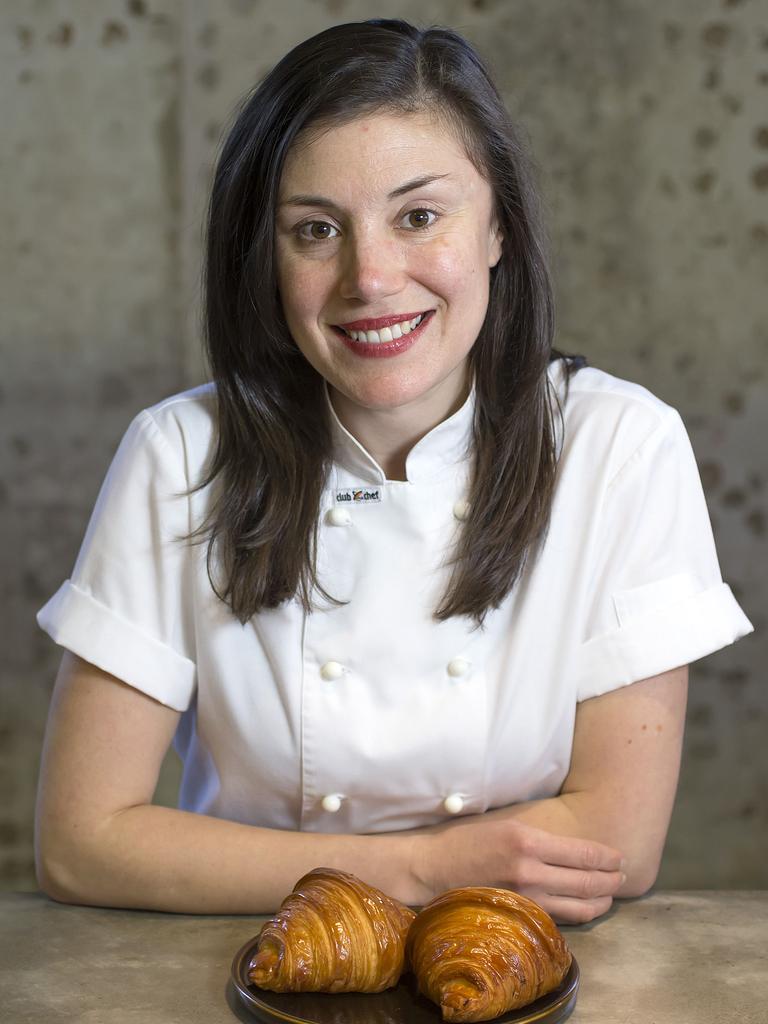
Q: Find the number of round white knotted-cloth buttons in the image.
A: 6